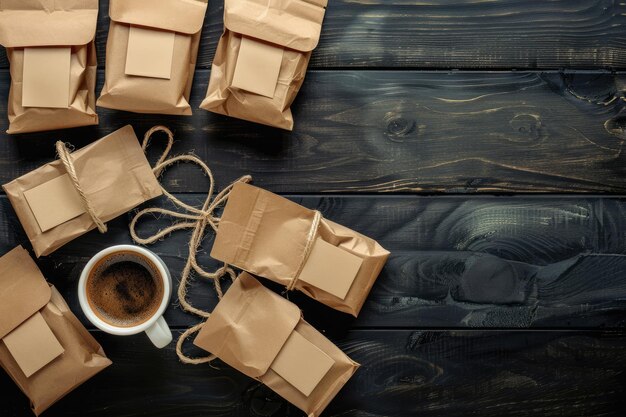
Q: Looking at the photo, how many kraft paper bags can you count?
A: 7